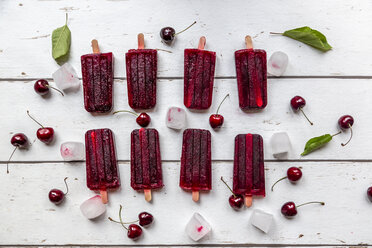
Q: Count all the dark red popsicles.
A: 8